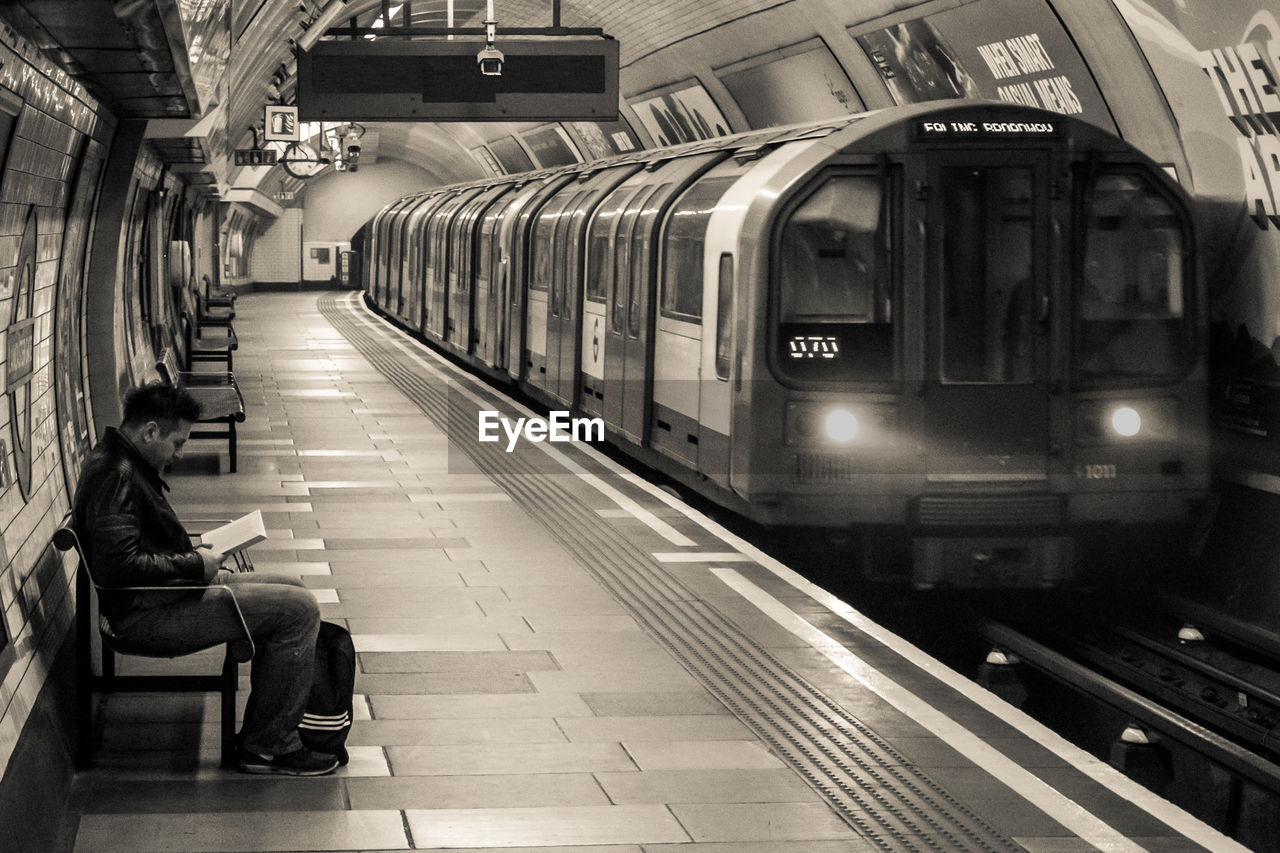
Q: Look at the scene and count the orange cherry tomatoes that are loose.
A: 0